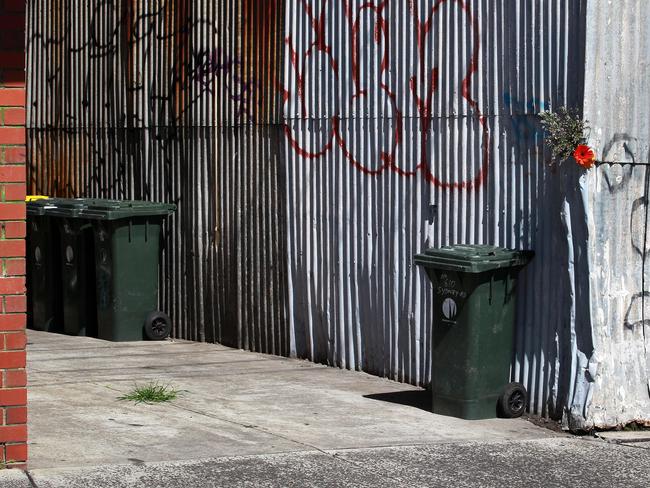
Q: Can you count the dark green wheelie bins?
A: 4